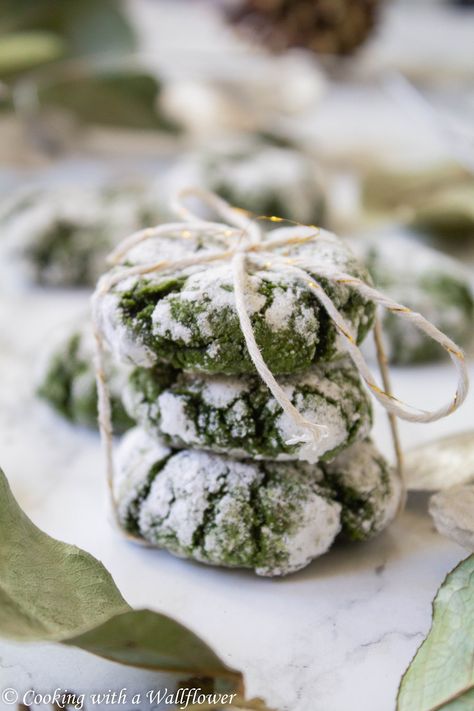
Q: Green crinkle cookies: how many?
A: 7